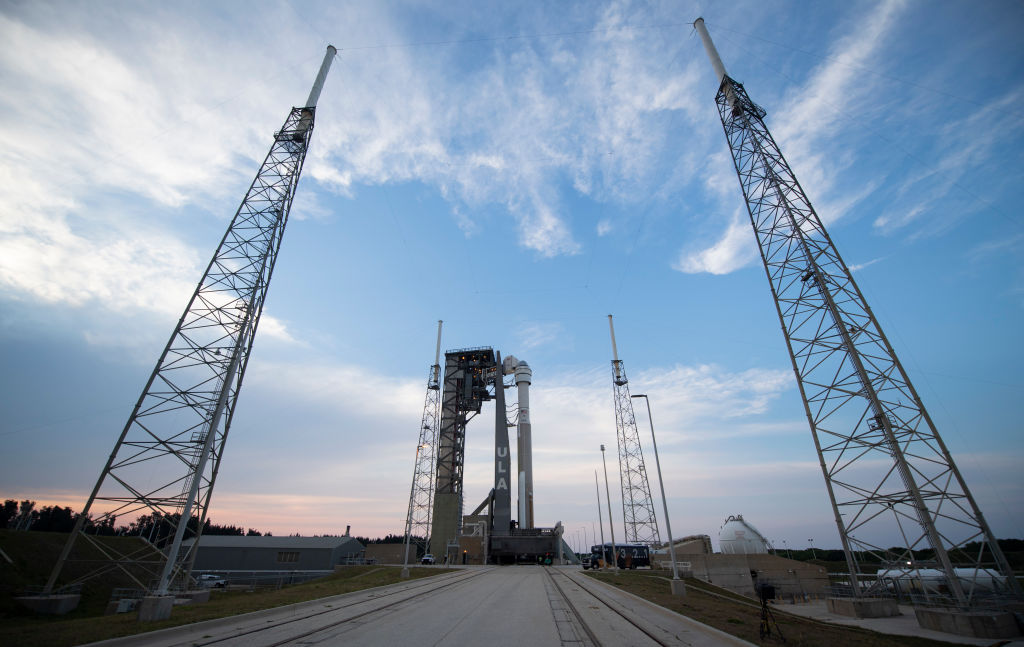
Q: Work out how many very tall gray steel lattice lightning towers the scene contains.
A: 4